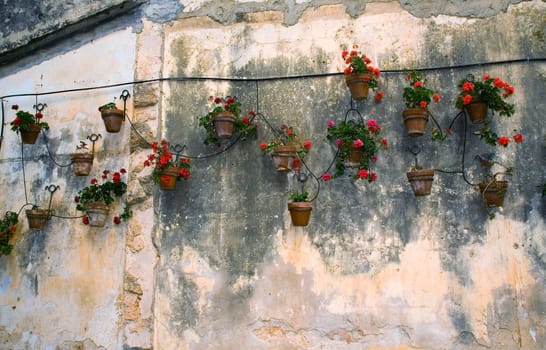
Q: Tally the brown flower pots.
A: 15